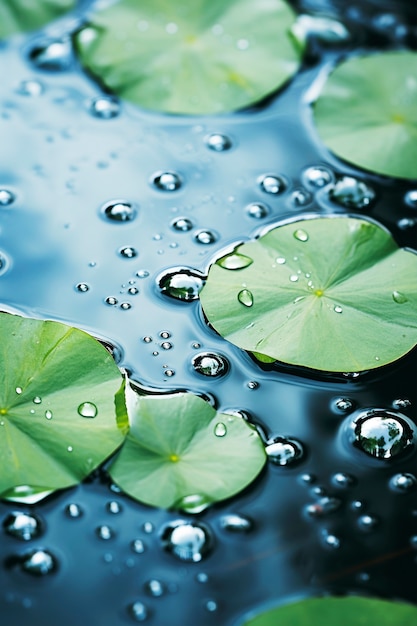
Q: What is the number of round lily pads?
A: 7